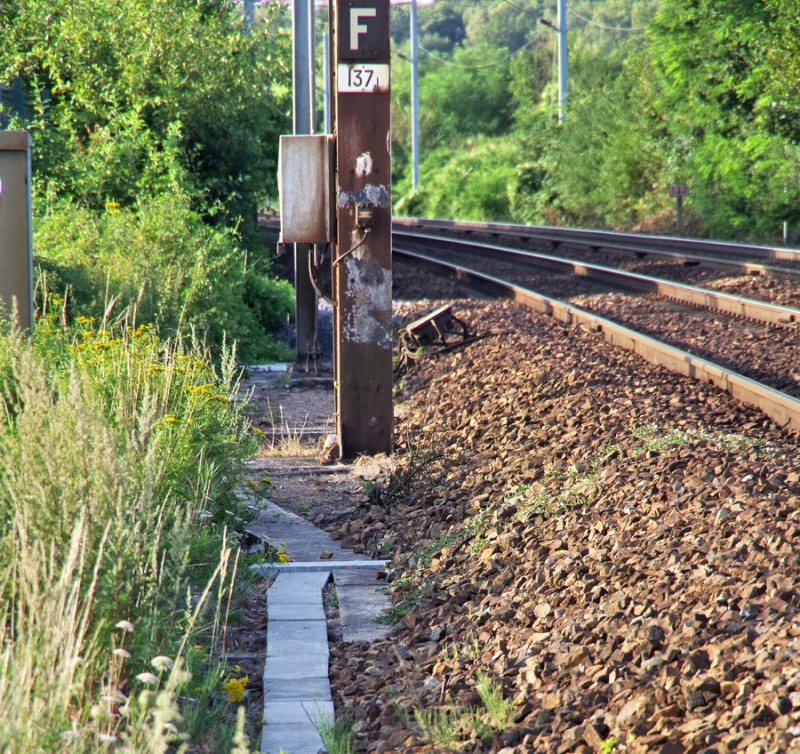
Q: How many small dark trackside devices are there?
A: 1